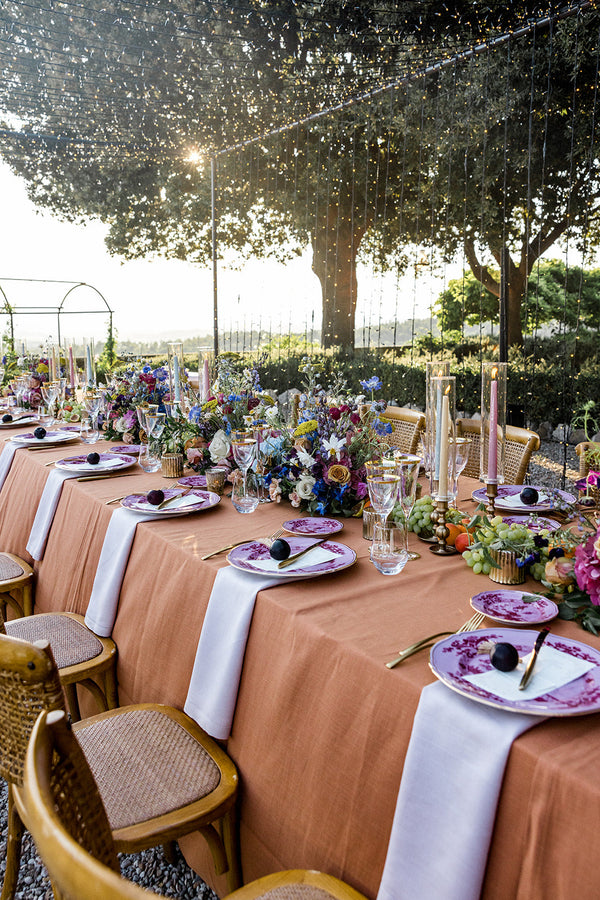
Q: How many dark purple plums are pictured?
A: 7